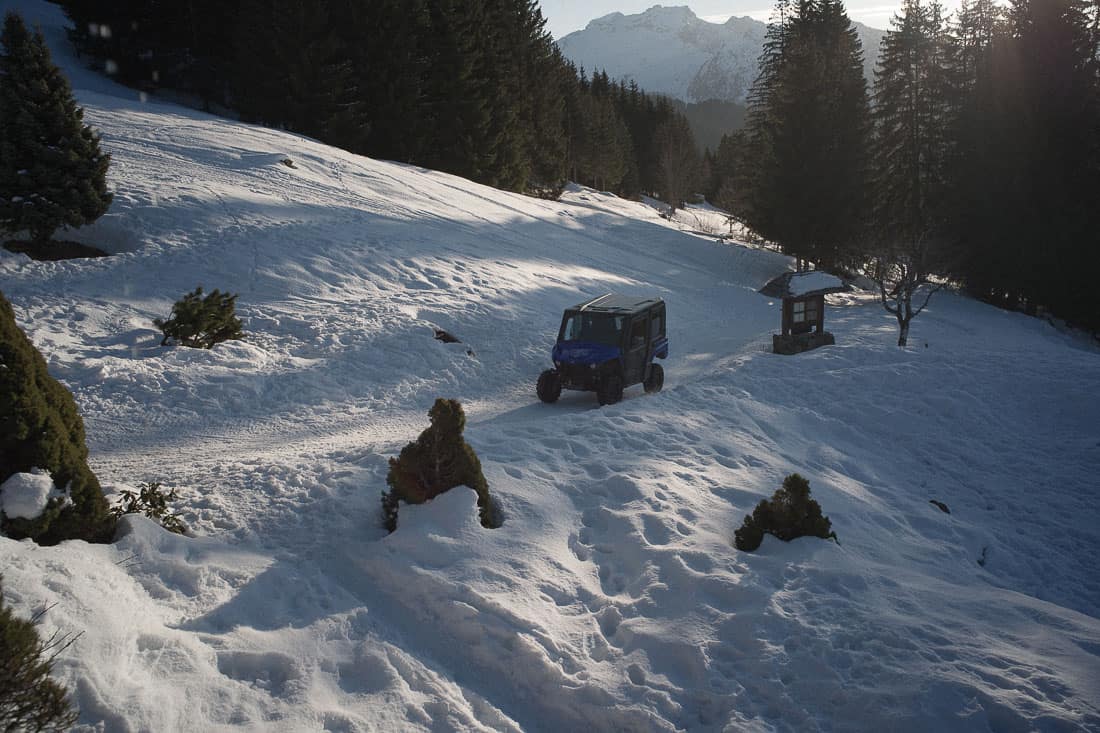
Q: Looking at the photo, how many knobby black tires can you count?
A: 3